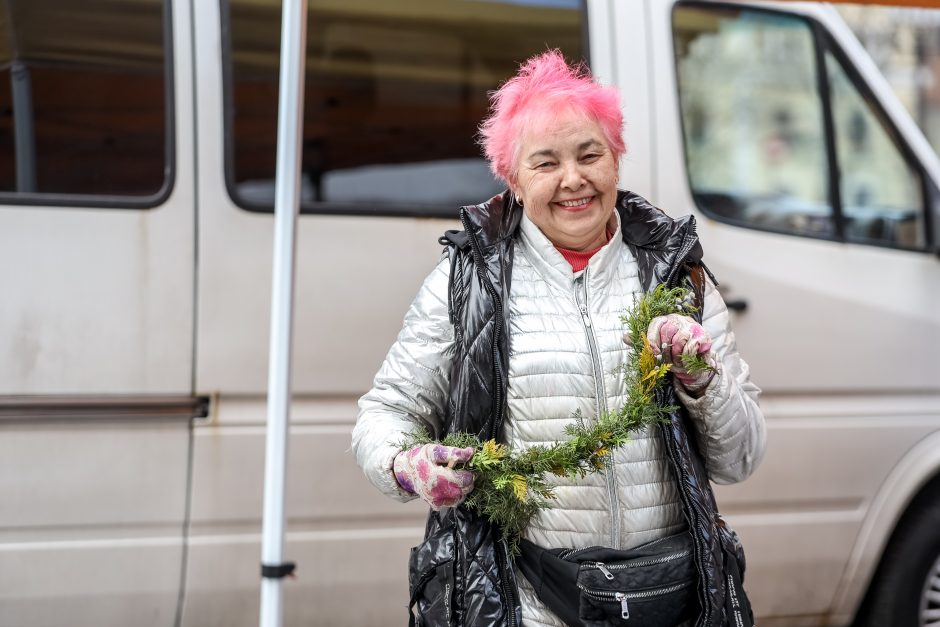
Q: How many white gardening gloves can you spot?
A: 2